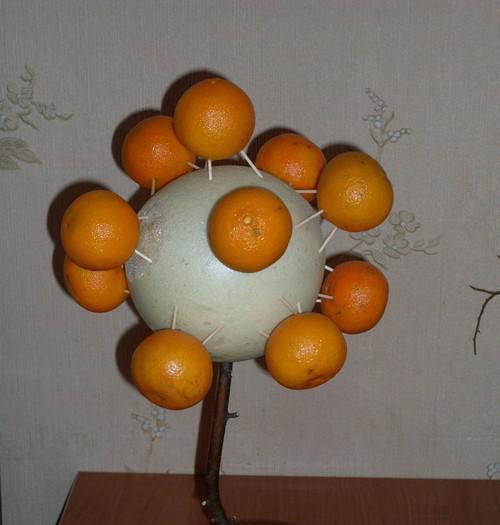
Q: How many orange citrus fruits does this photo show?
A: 10